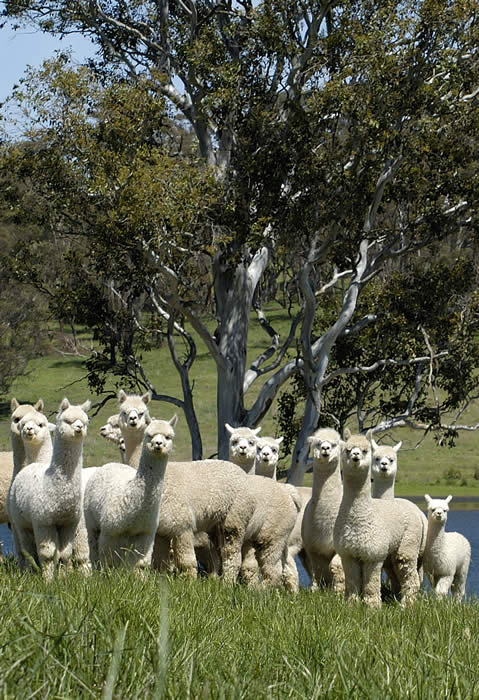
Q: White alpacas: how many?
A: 12